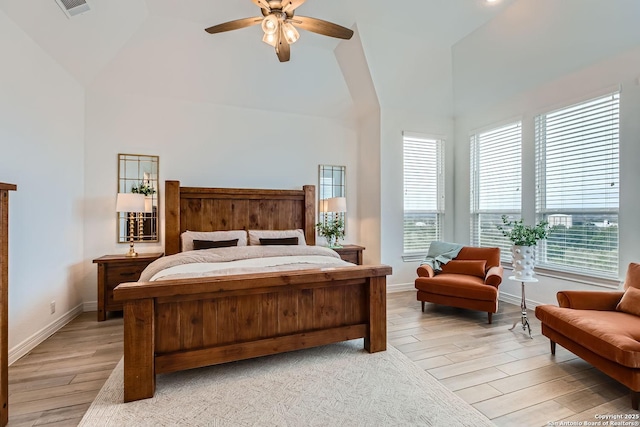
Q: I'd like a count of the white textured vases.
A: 1